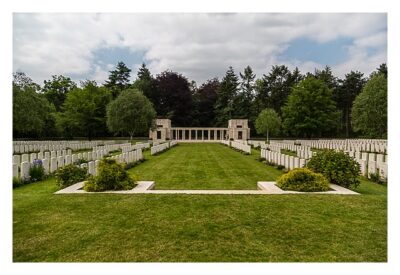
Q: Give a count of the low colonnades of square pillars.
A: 1